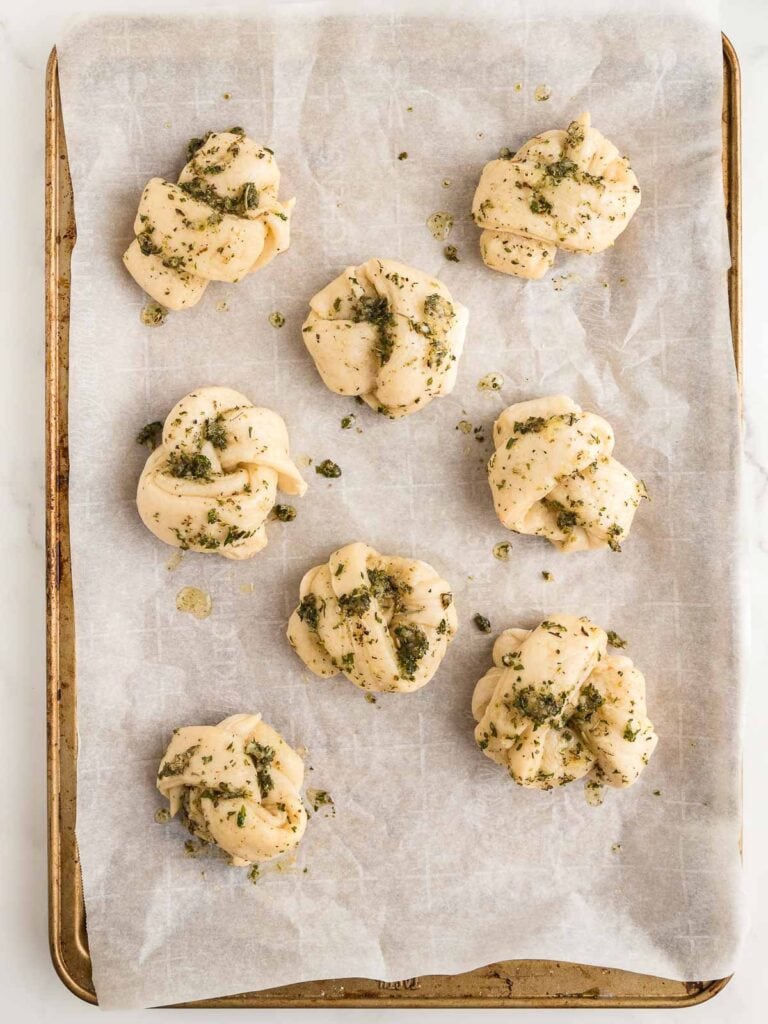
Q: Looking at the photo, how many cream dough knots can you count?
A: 8